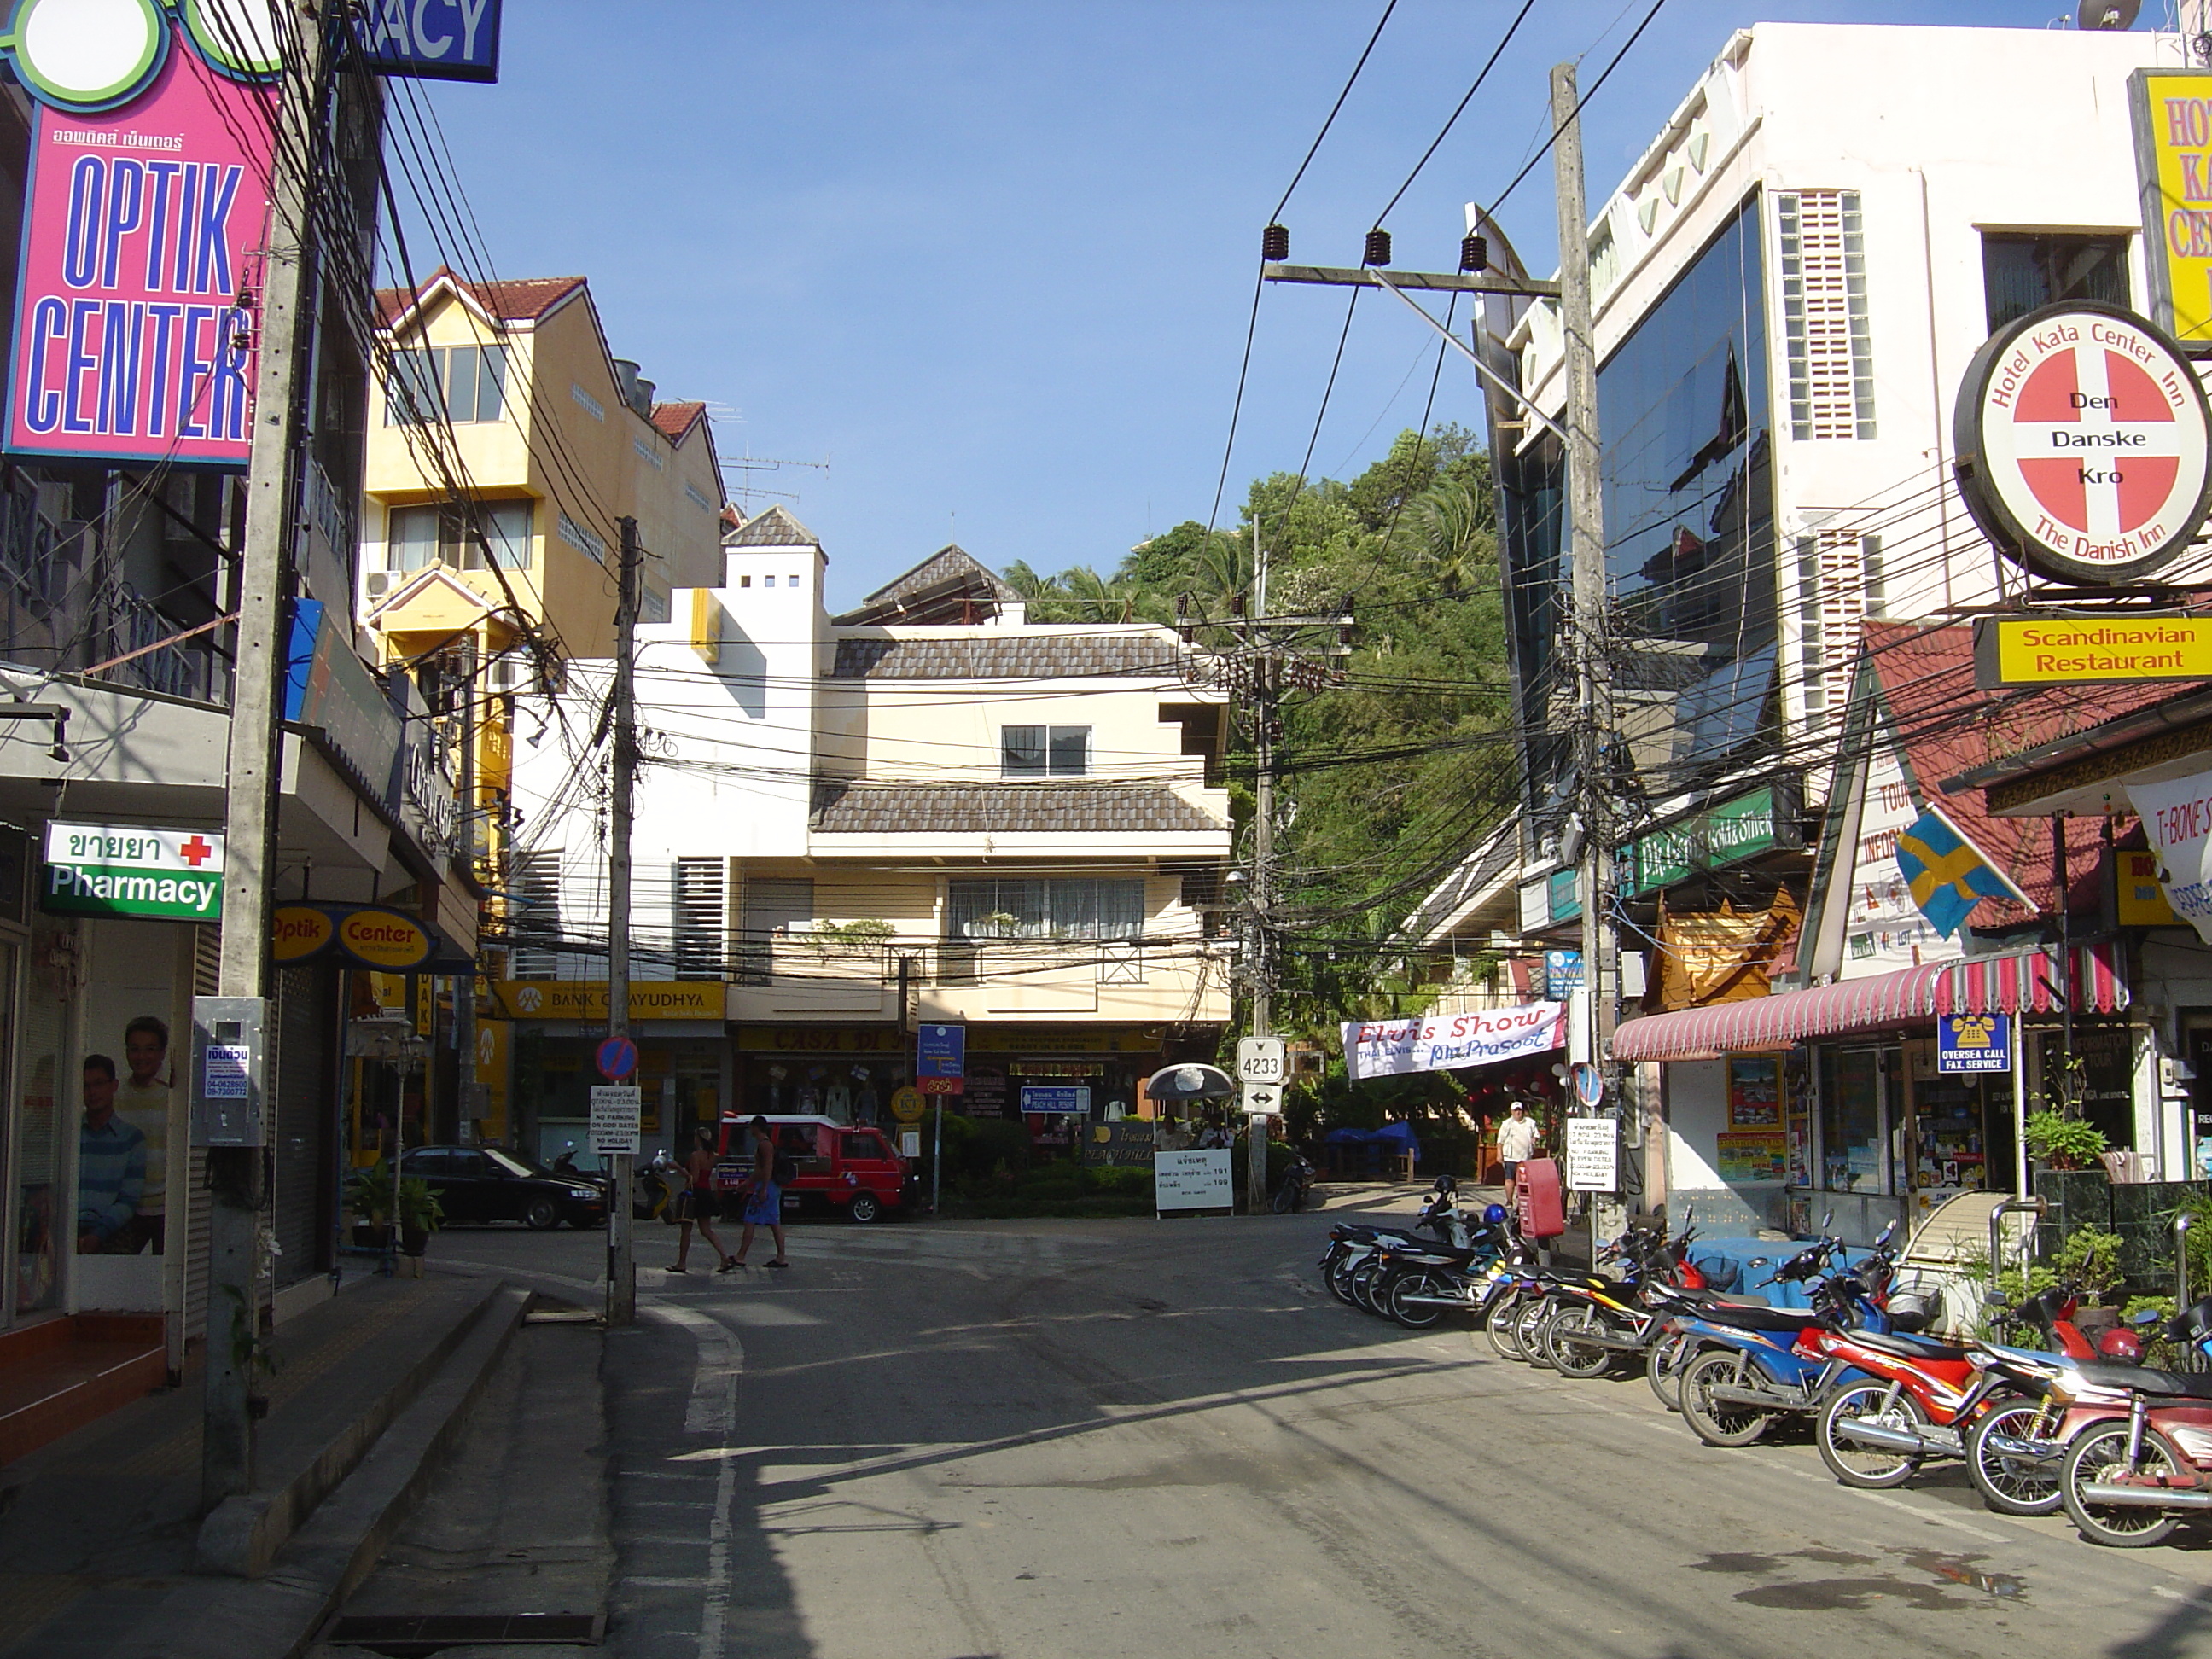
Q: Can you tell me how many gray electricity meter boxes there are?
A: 1